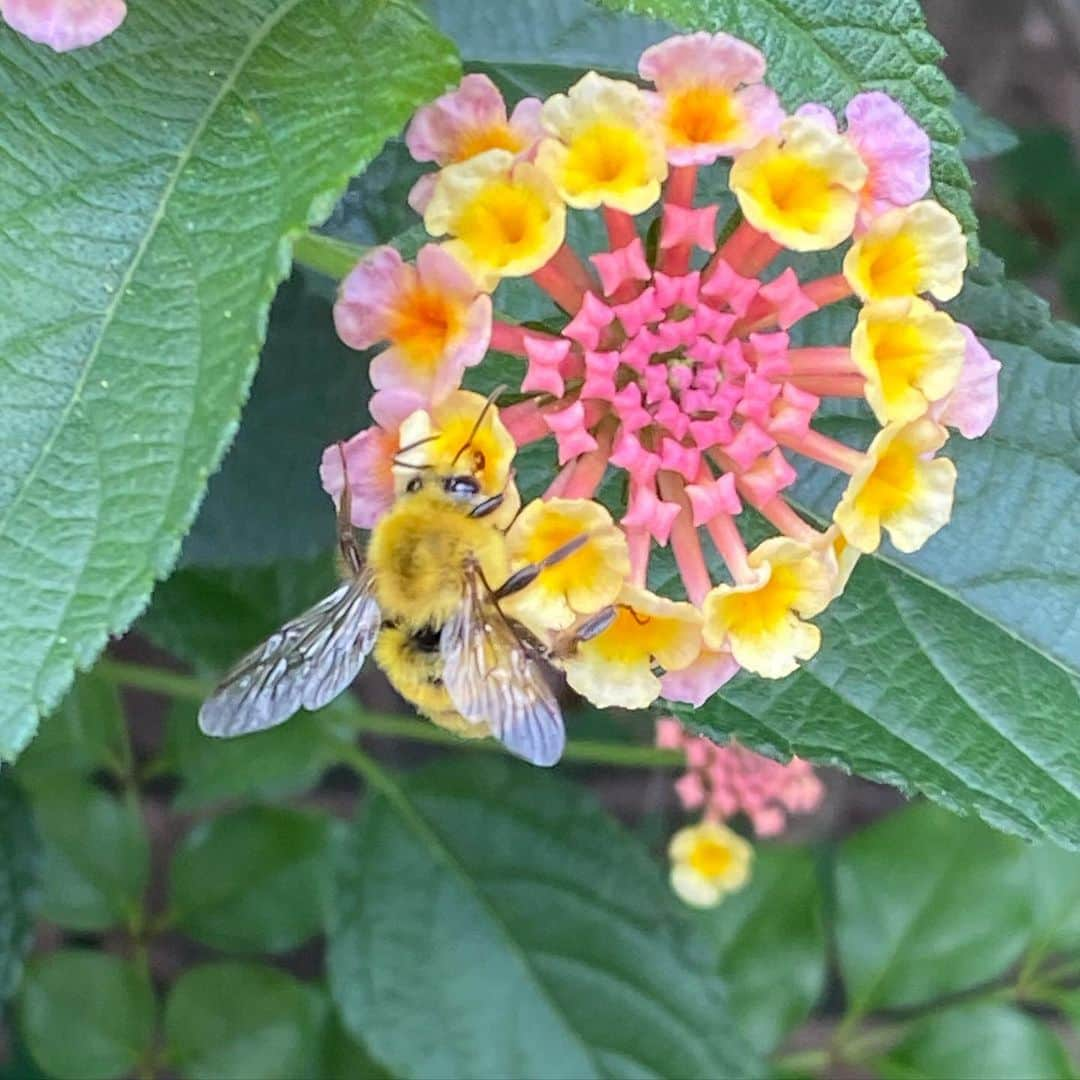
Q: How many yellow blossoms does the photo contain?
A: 11